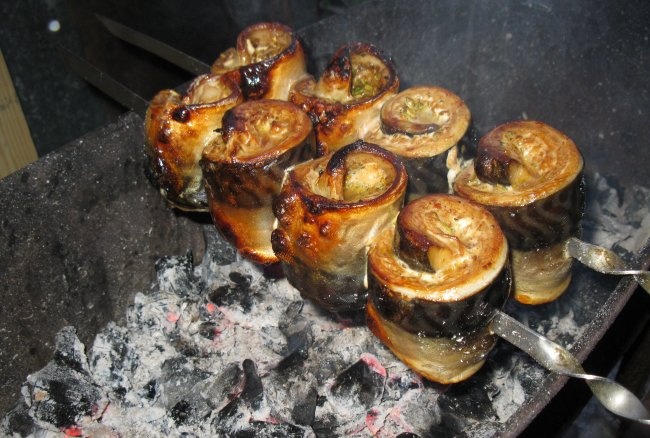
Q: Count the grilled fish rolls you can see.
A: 8